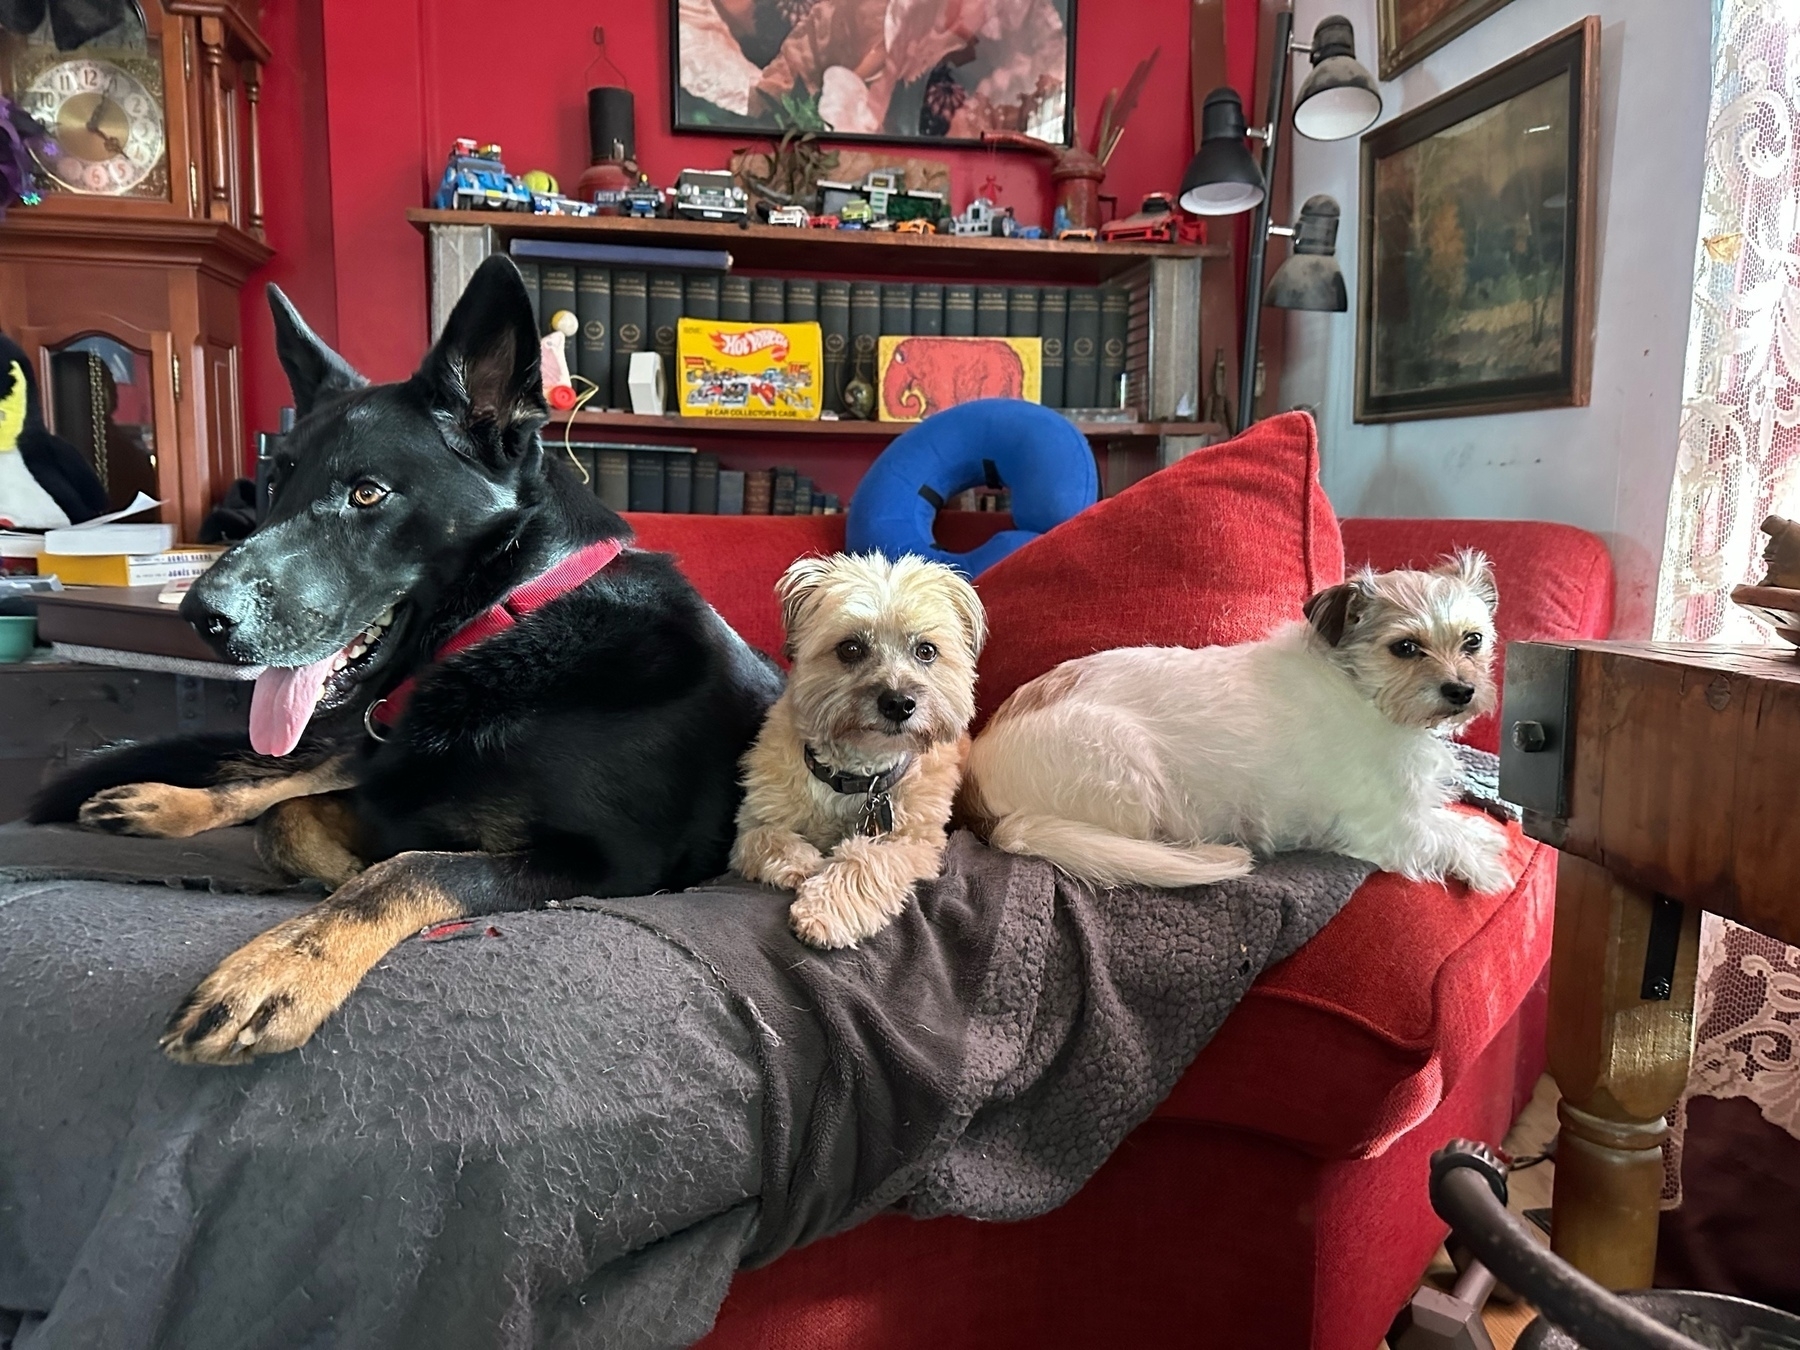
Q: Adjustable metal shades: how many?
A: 3